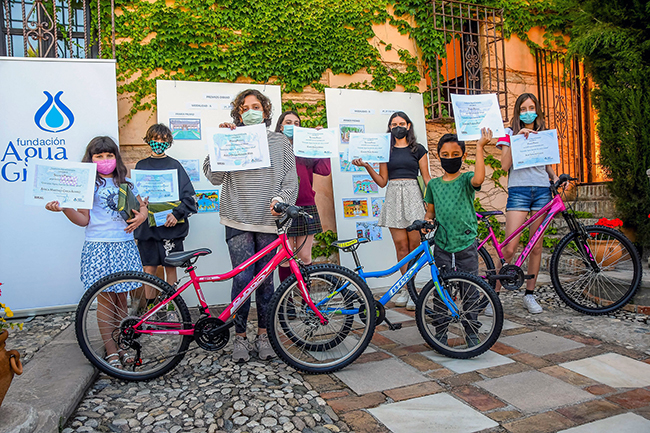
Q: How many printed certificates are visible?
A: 7